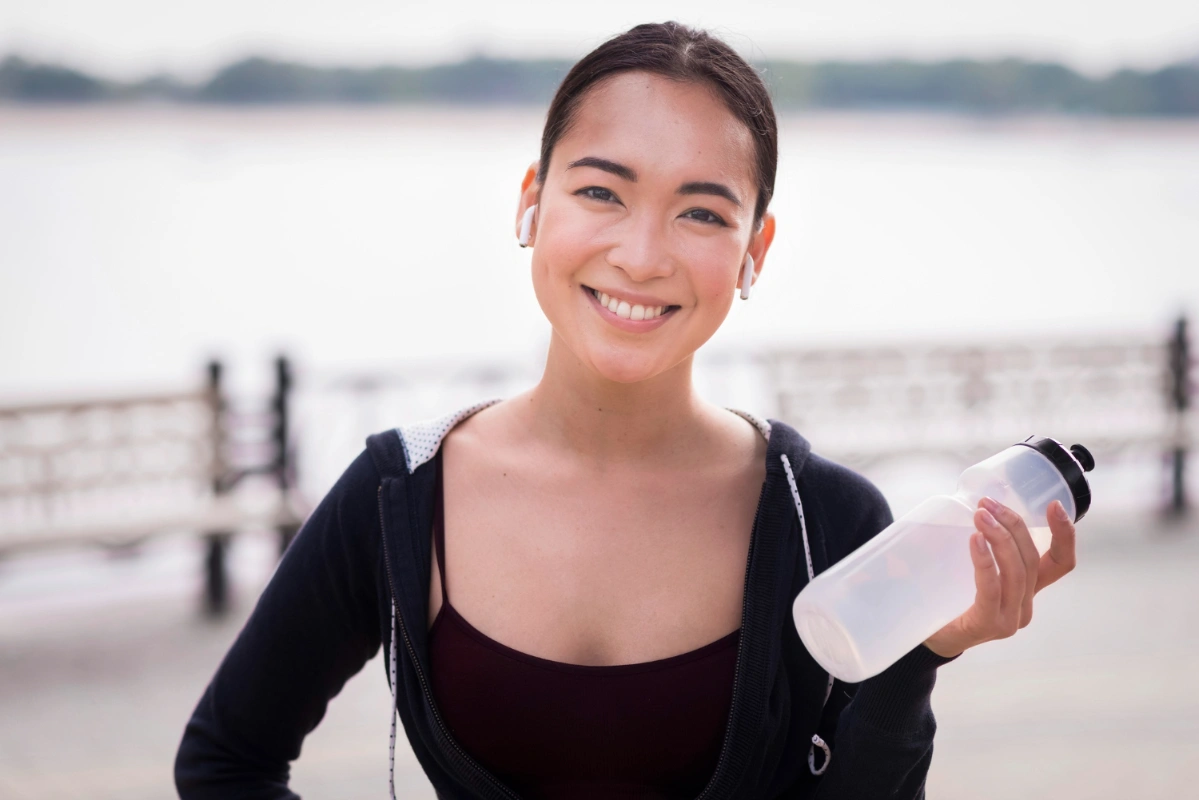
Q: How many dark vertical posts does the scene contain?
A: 3